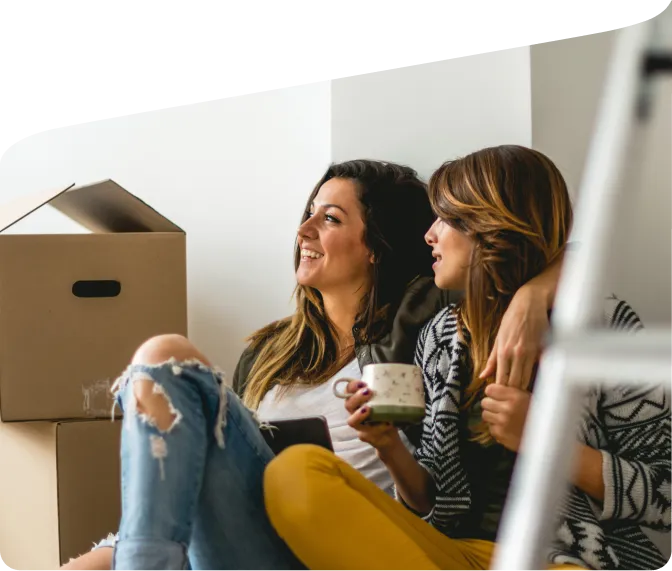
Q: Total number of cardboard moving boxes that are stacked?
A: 2